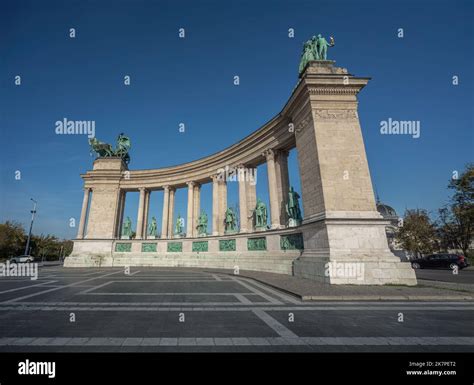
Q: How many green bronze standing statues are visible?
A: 7